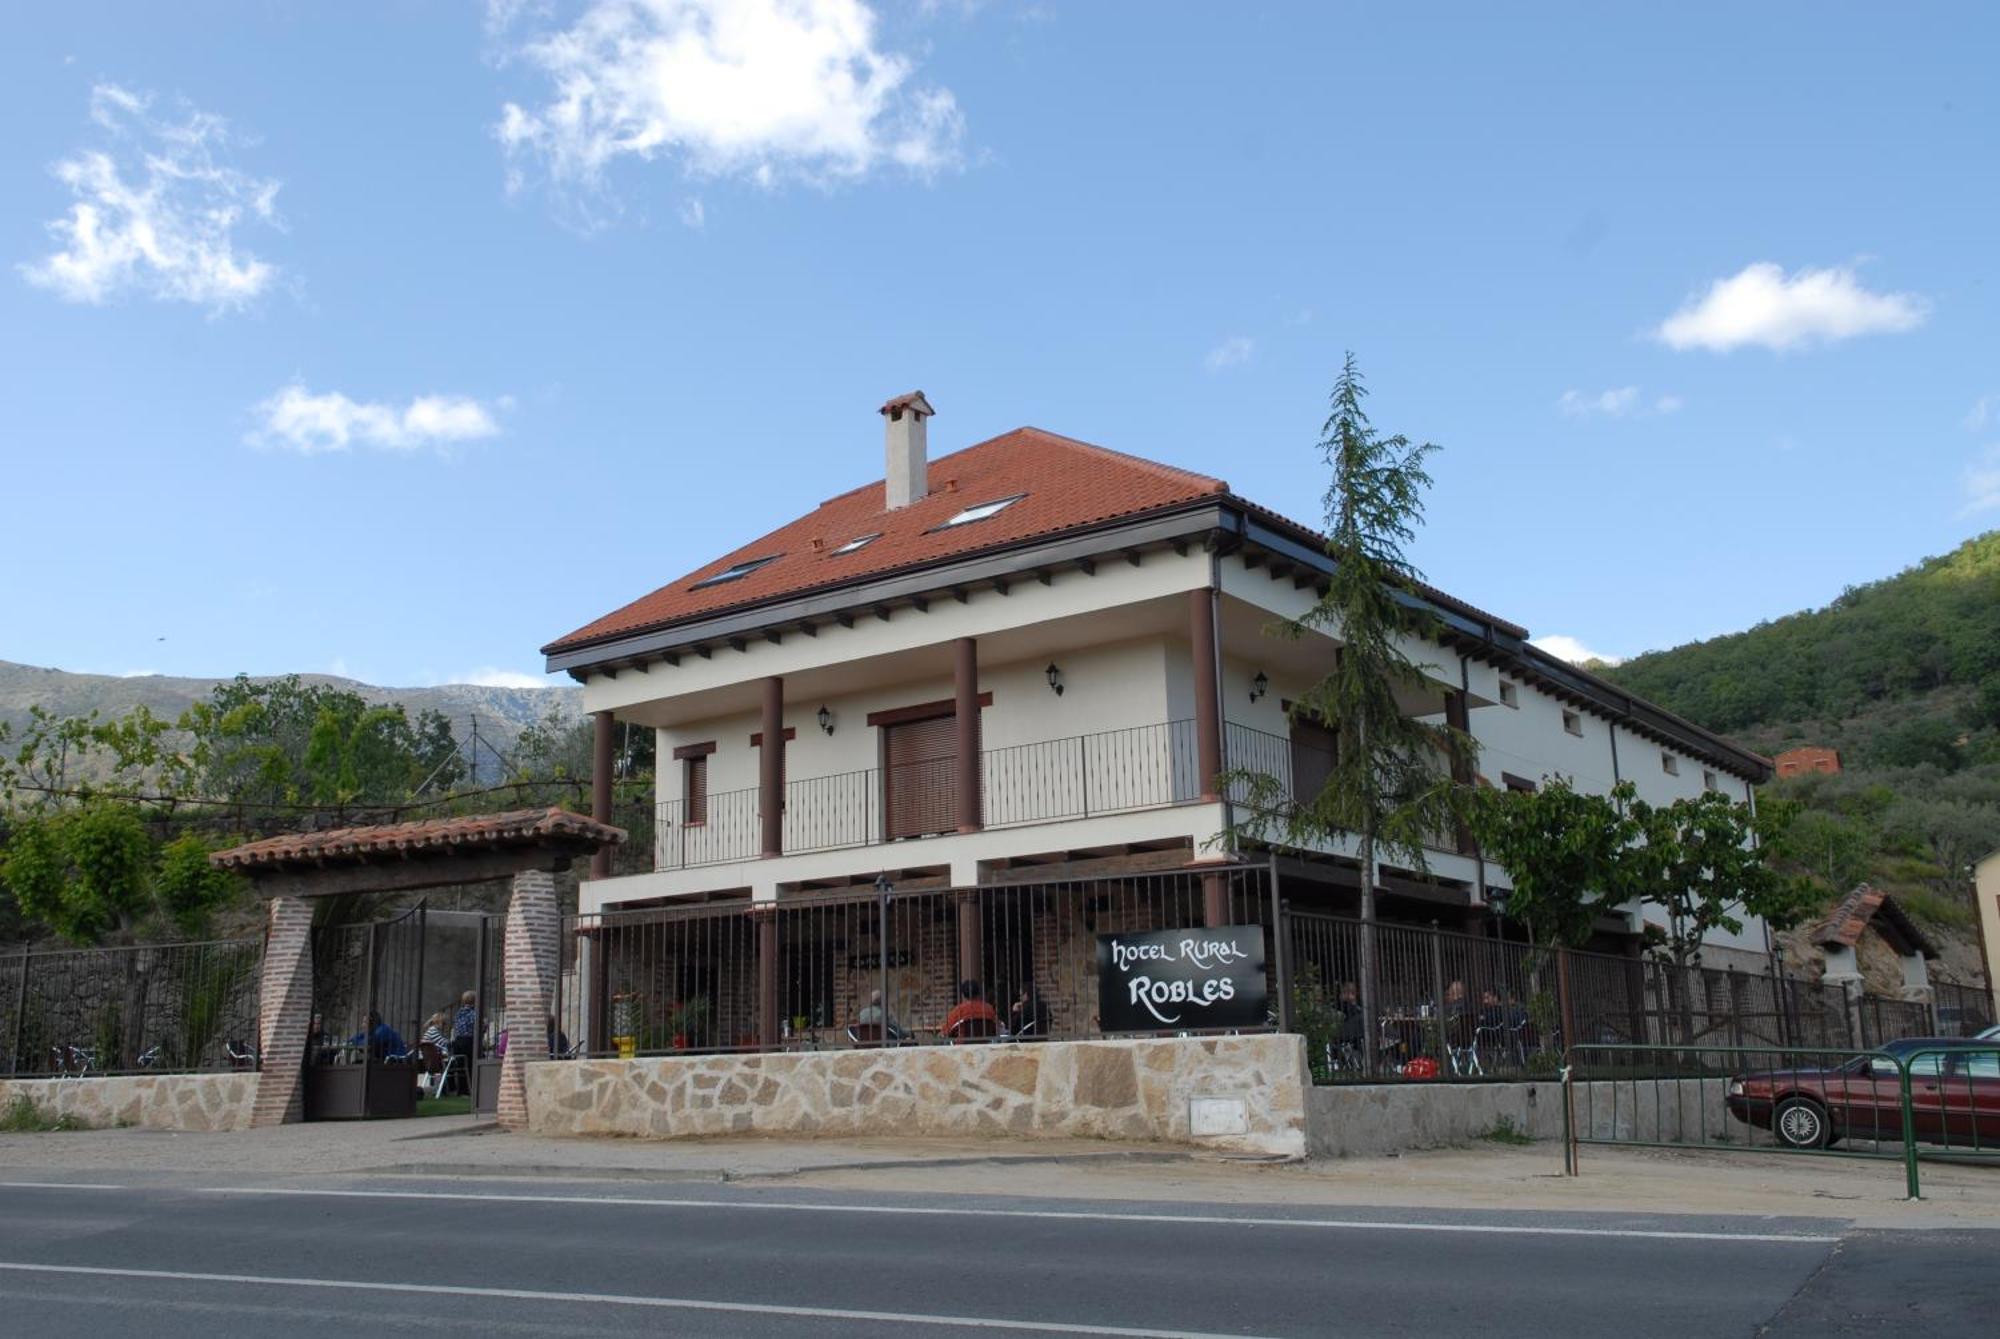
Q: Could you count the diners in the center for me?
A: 3